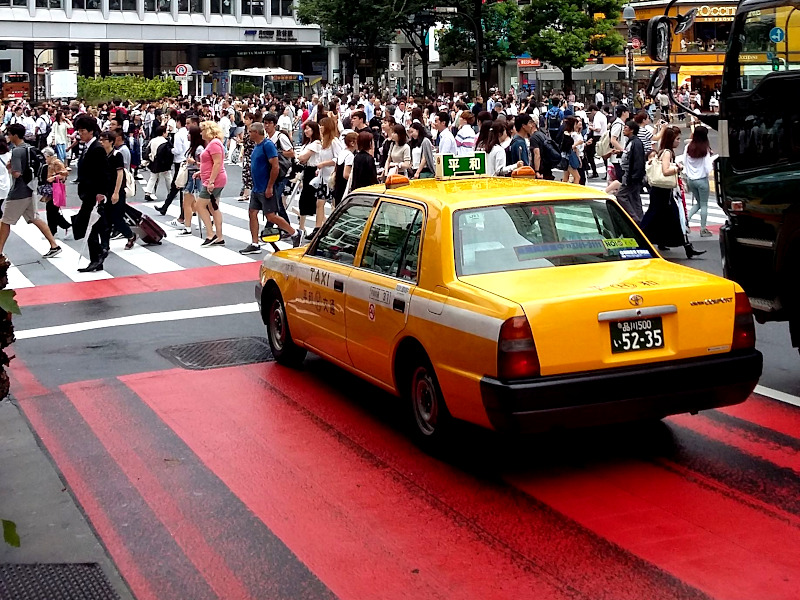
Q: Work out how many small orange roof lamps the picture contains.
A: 2